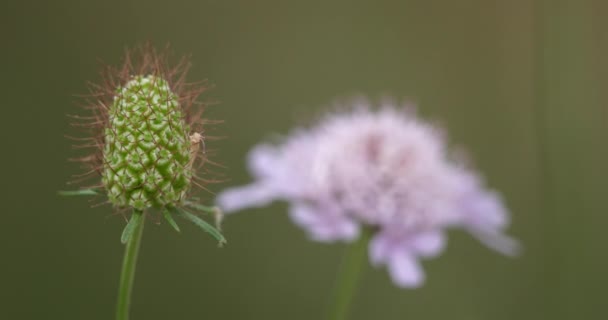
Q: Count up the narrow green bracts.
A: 5